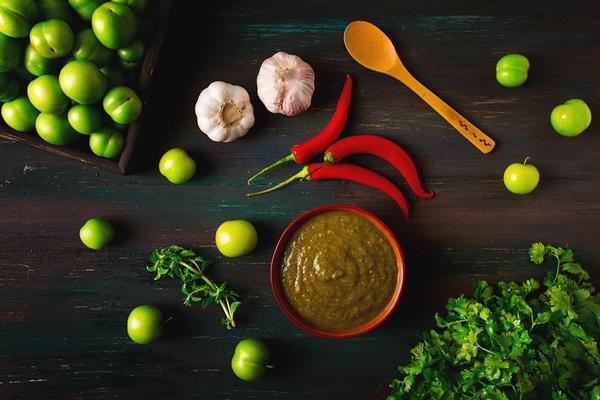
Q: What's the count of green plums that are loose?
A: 8